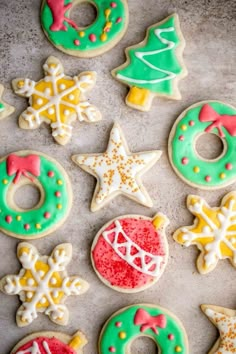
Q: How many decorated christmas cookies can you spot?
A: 13